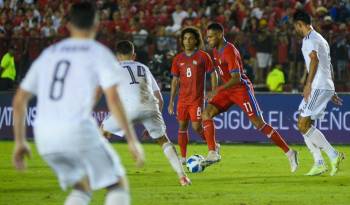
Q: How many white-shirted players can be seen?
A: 3